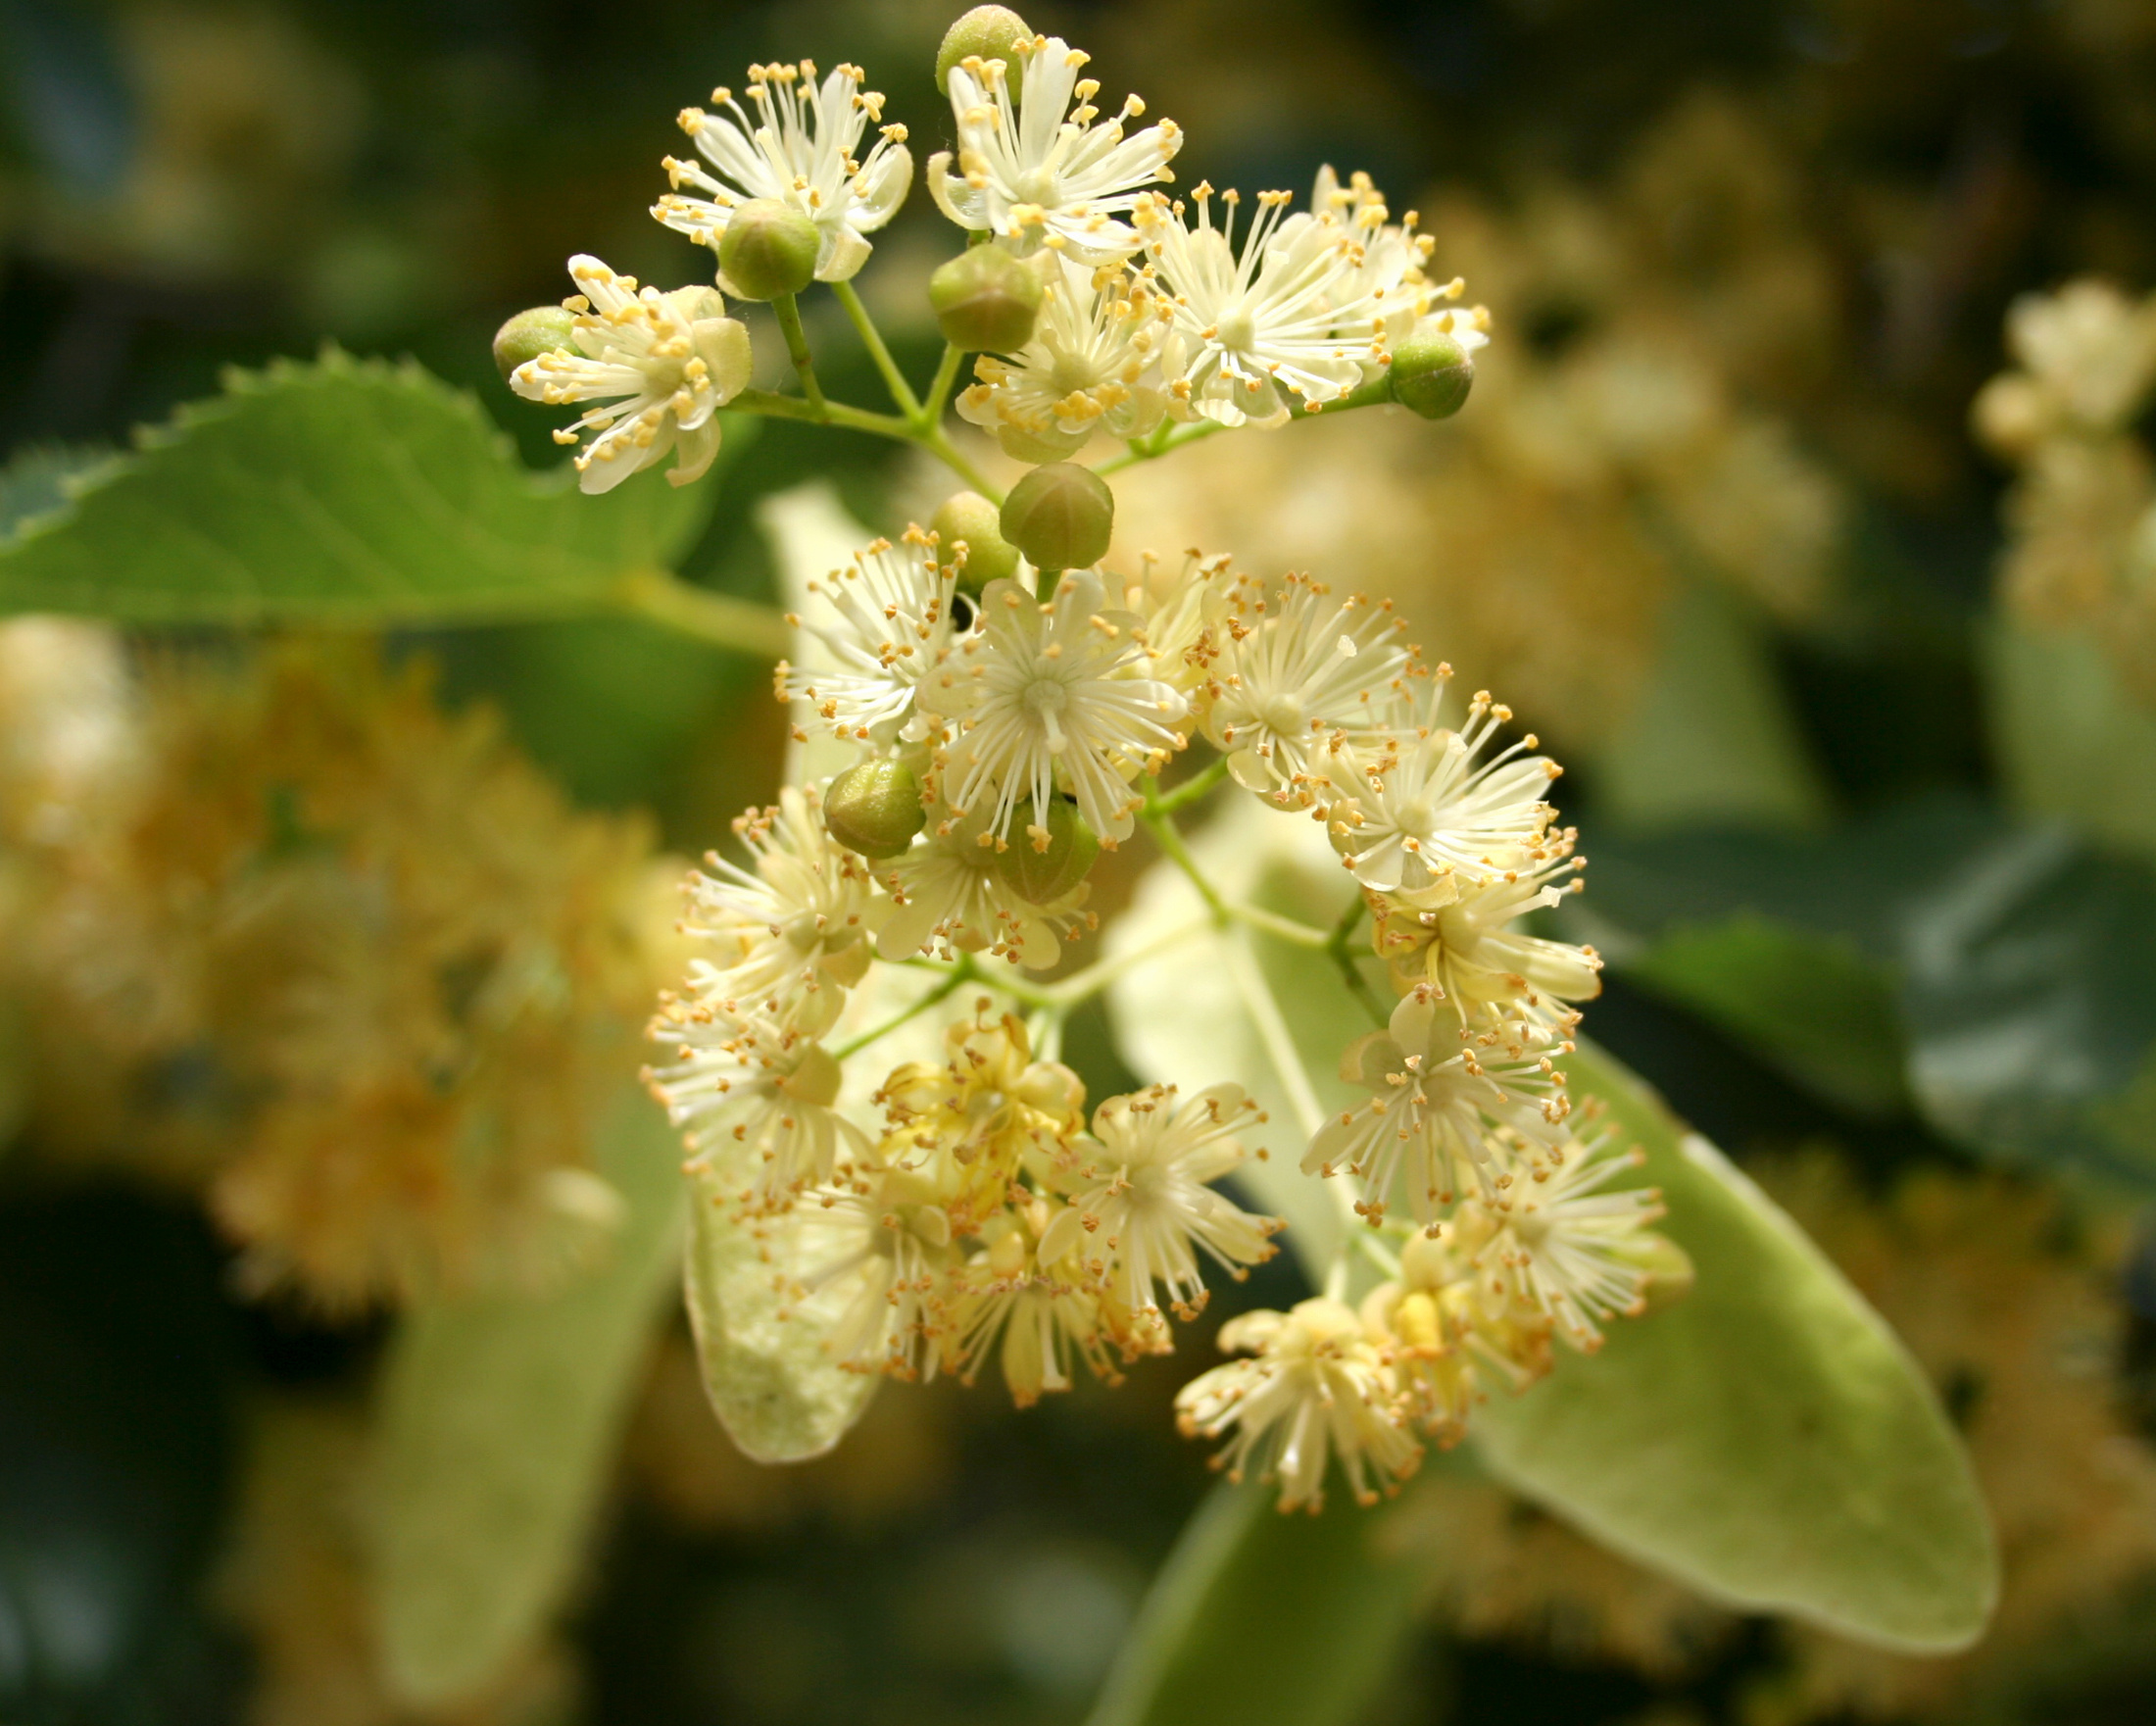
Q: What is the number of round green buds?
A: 9